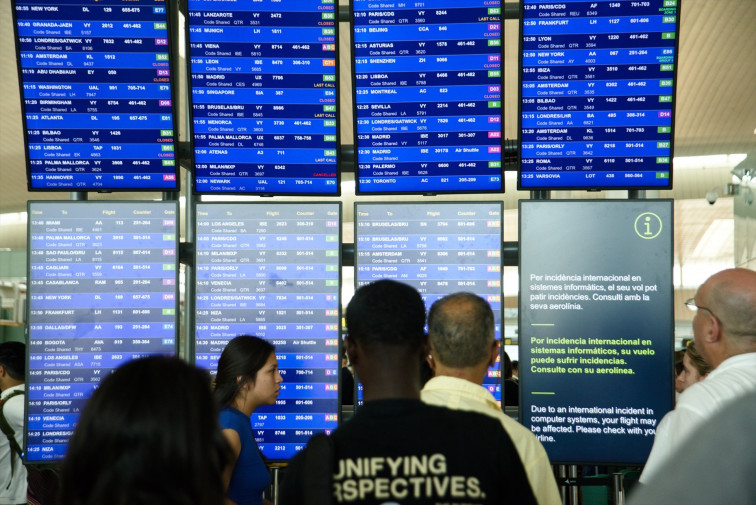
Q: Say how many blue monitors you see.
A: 7